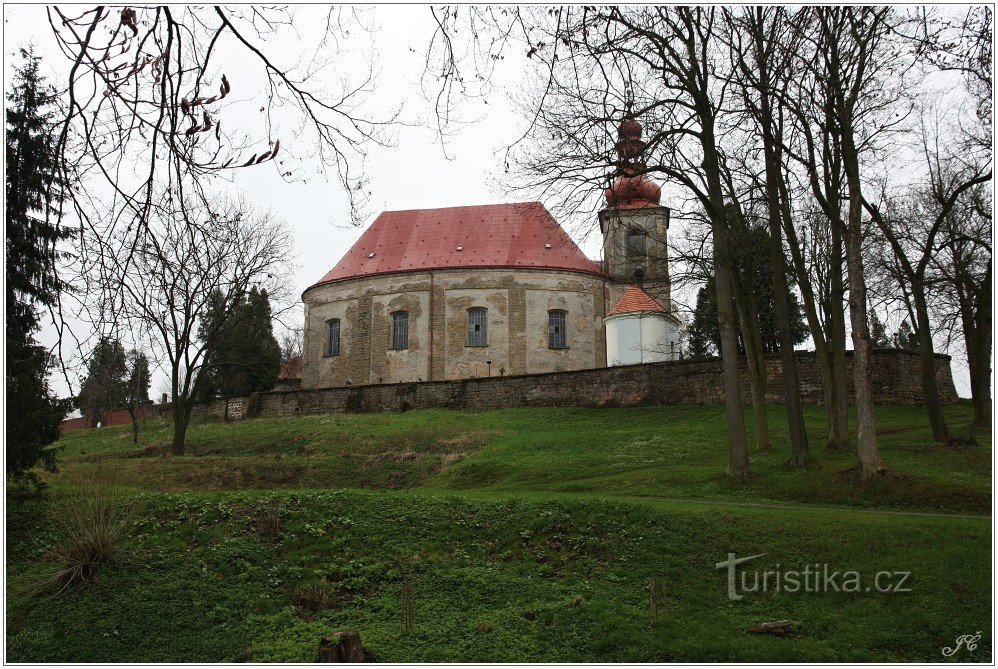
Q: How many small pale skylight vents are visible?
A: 3